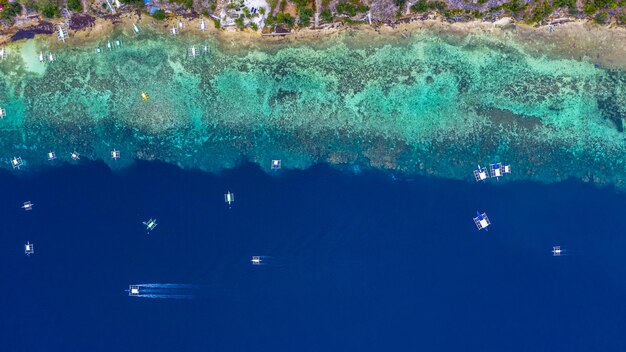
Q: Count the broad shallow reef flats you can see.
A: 1